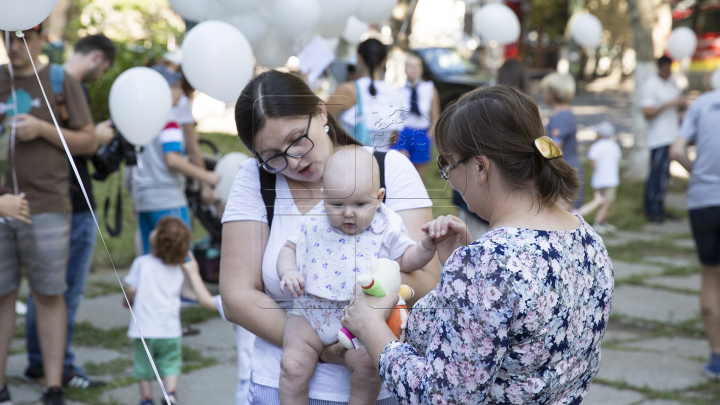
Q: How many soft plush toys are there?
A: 1